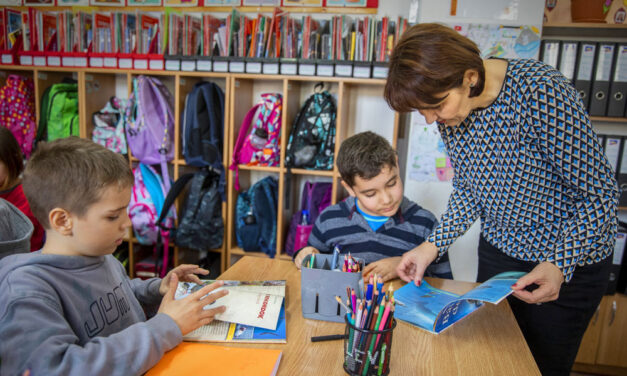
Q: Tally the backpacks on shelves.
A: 11